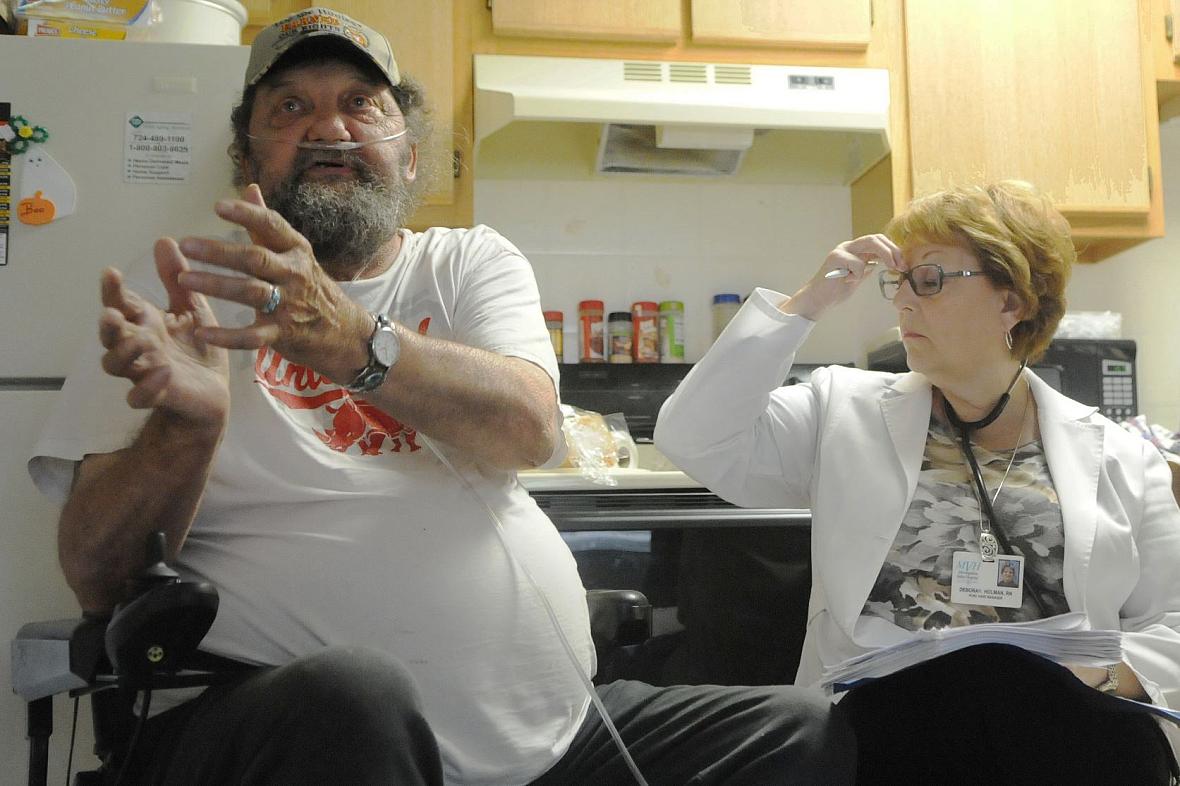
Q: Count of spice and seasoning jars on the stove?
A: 6